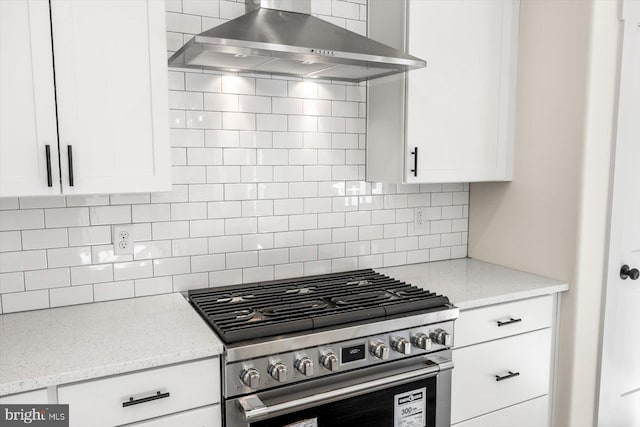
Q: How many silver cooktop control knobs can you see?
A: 8